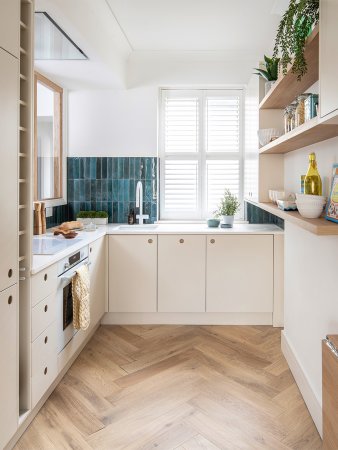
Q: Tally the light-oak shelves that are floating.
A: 3